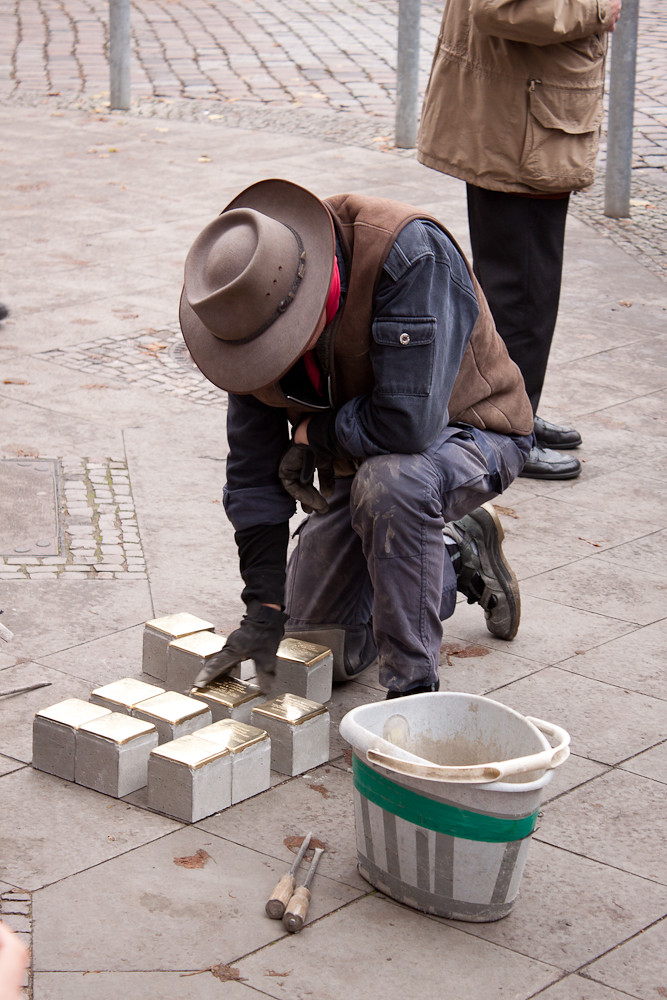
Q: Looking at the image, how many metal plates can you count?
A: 11